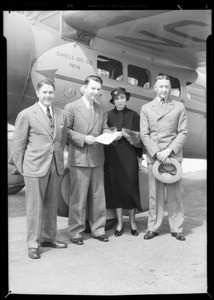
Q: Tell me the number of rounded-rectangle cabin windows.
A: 4